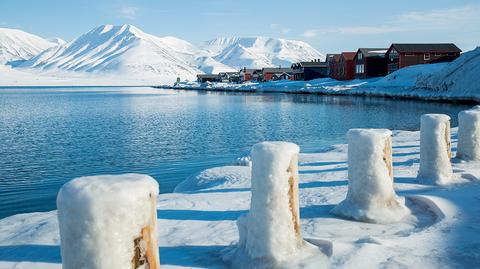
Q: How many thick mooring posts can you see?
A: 5